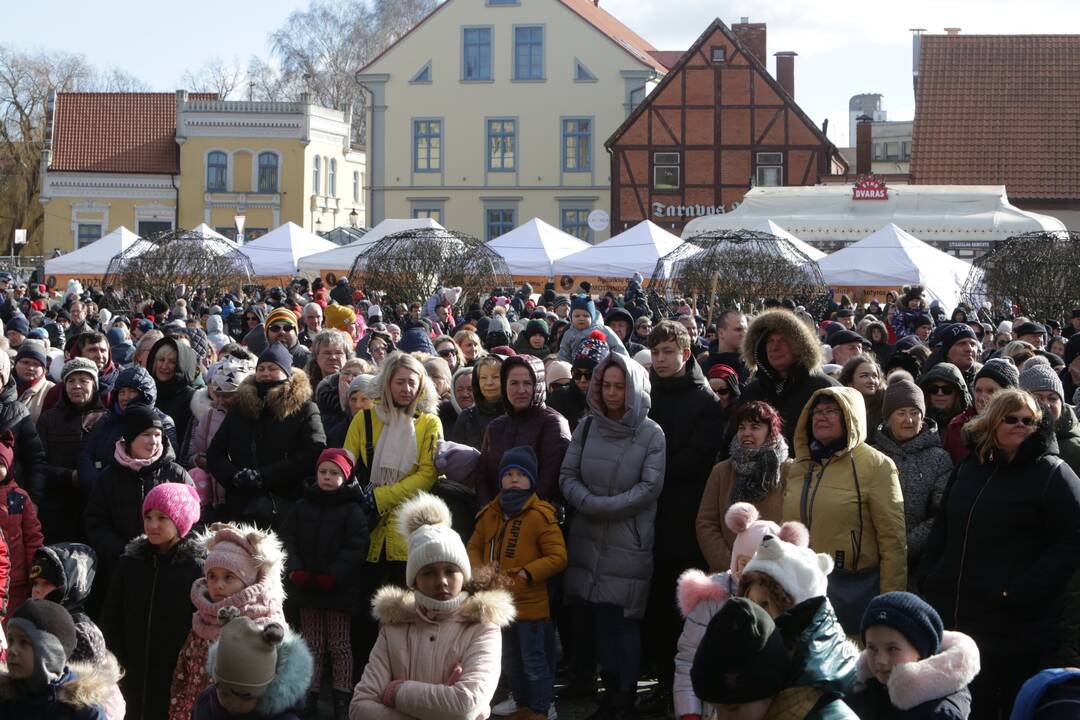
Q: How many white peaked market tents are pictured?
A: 8